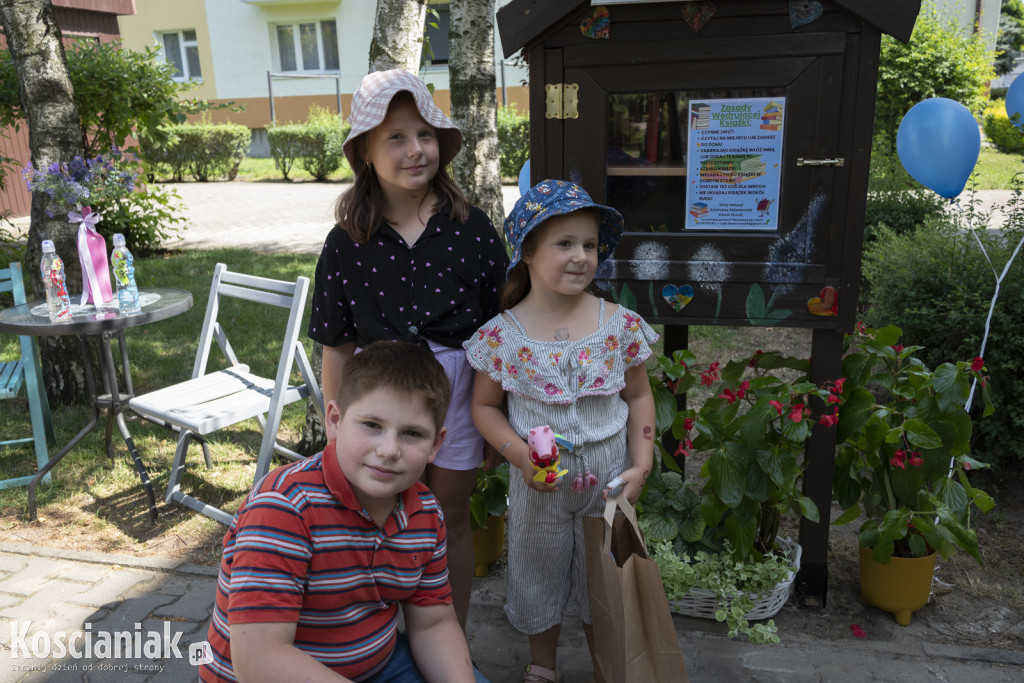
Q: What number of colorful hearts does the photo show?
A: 5